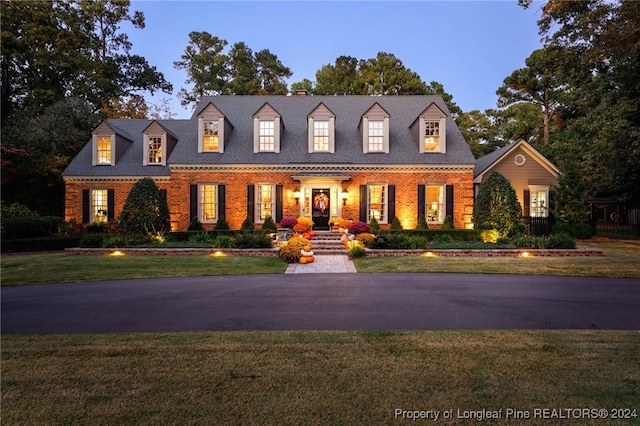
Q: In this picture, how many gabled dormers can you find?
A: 7